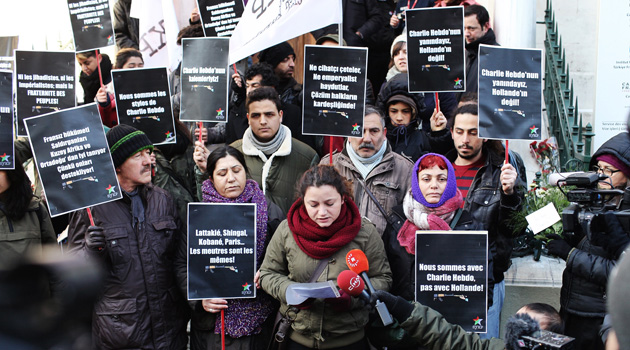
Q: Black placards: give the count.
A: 12